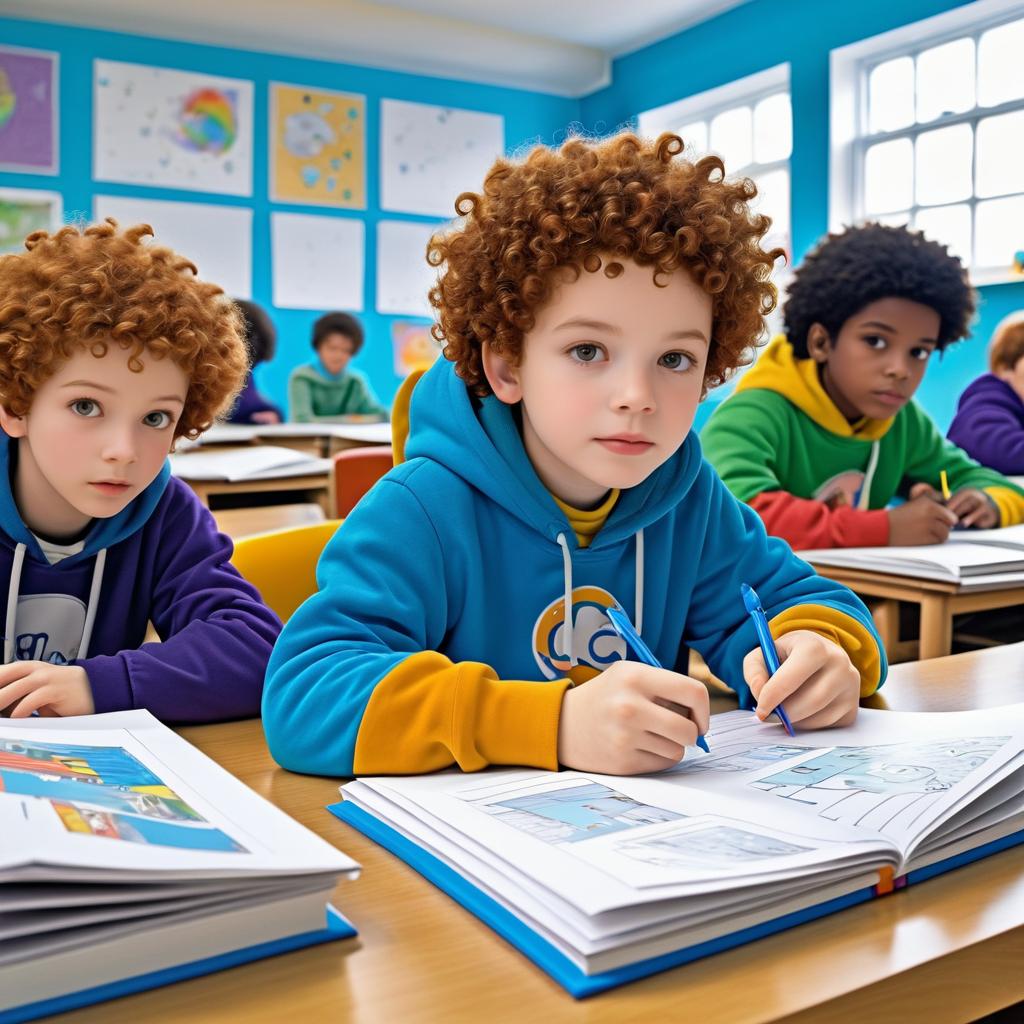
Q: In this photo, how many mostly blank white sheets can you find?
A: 4